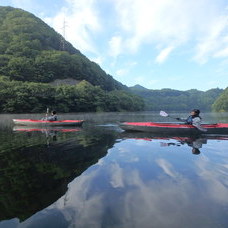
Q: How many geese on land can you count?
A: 0